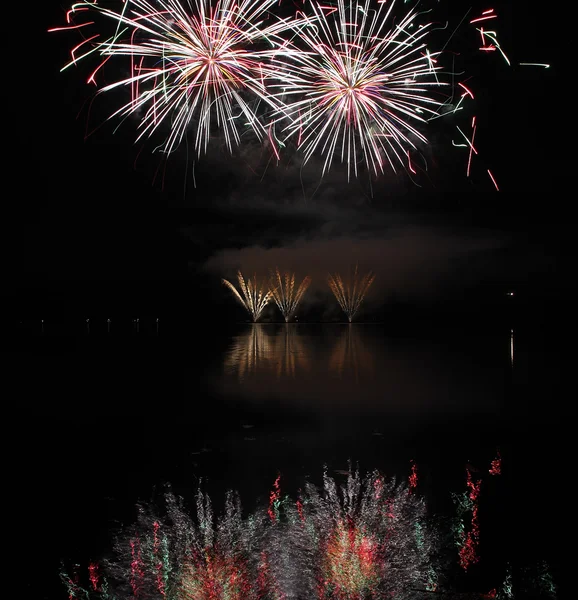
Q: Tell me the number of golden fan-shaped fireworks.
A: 3